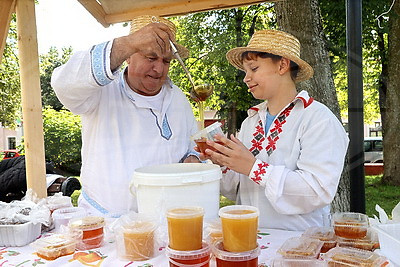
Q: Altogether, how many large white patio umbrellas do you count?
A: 0